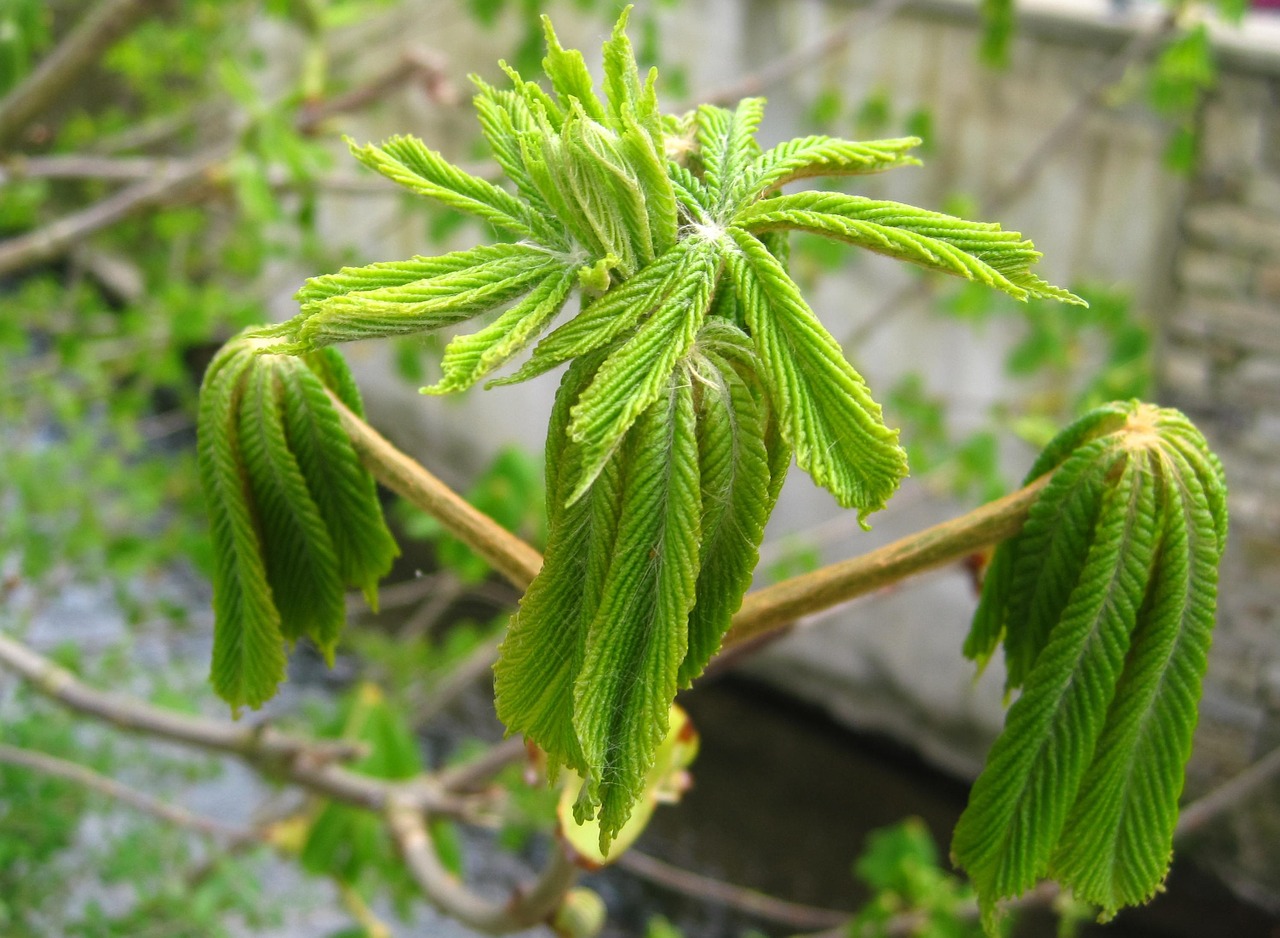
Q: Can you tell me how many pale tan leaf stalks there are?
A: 2